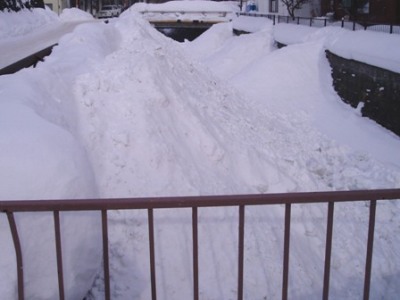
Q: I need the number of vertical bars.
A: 9